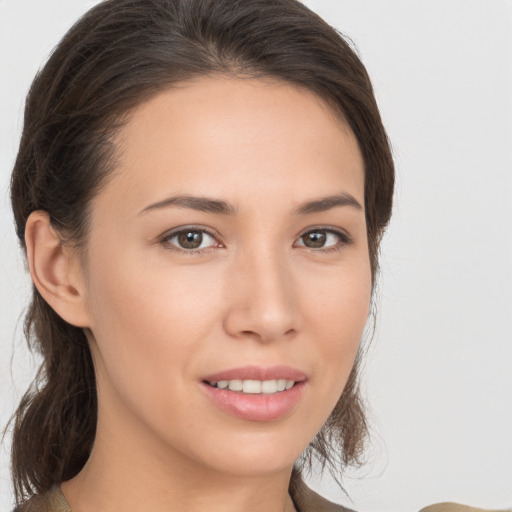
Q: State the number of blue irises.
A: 0